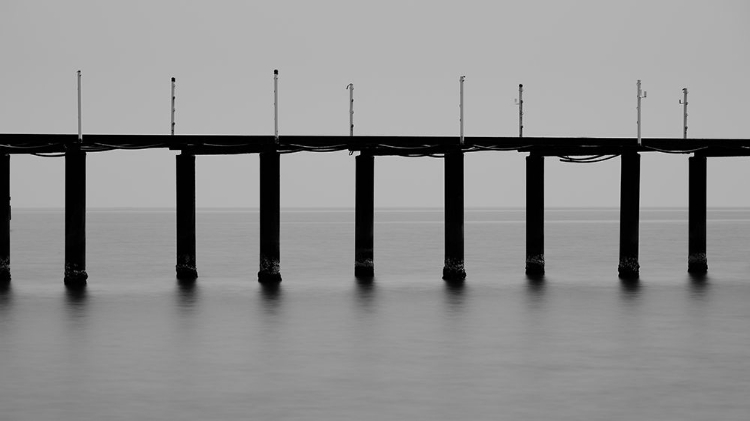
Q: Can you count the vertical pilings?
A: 9